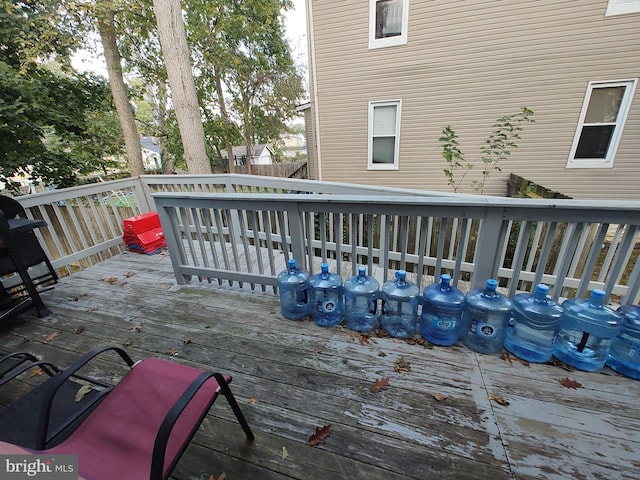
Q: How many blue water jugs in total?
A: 9